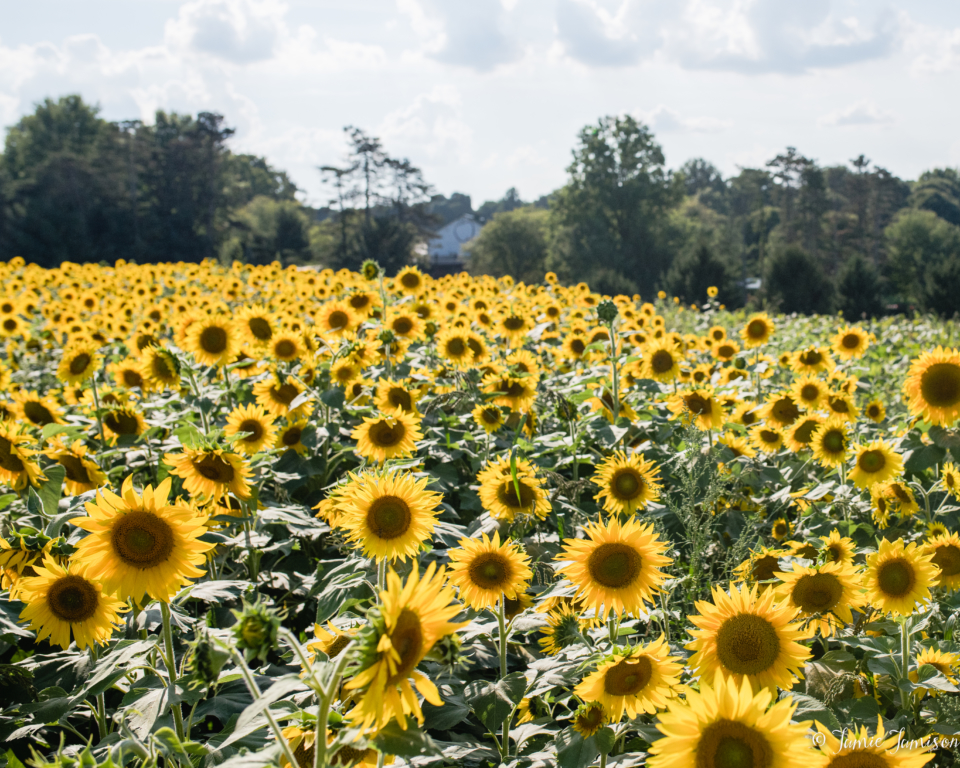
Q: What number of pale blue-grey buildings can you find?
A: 1